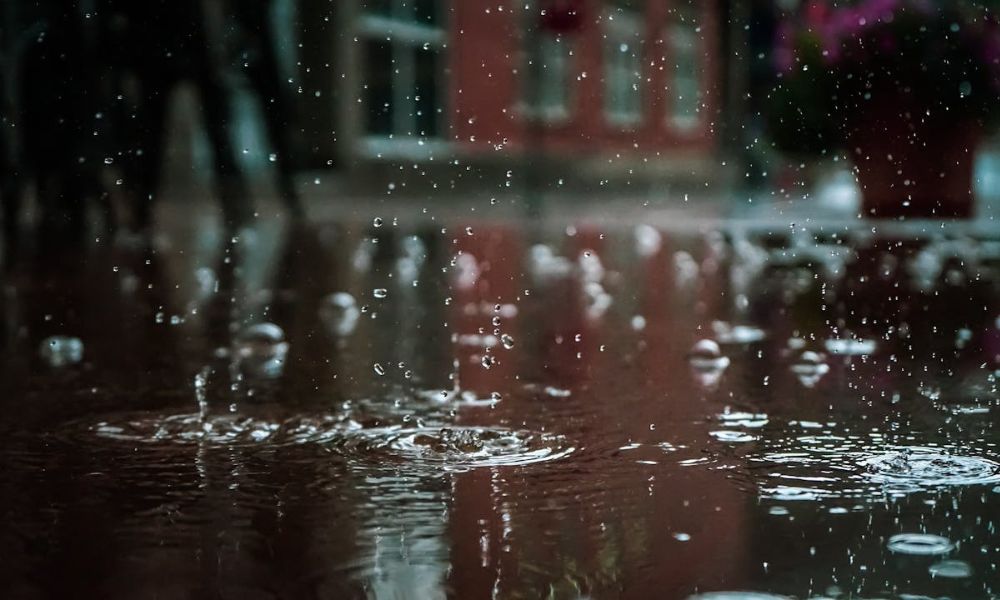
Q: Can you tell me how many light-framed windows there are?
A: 4